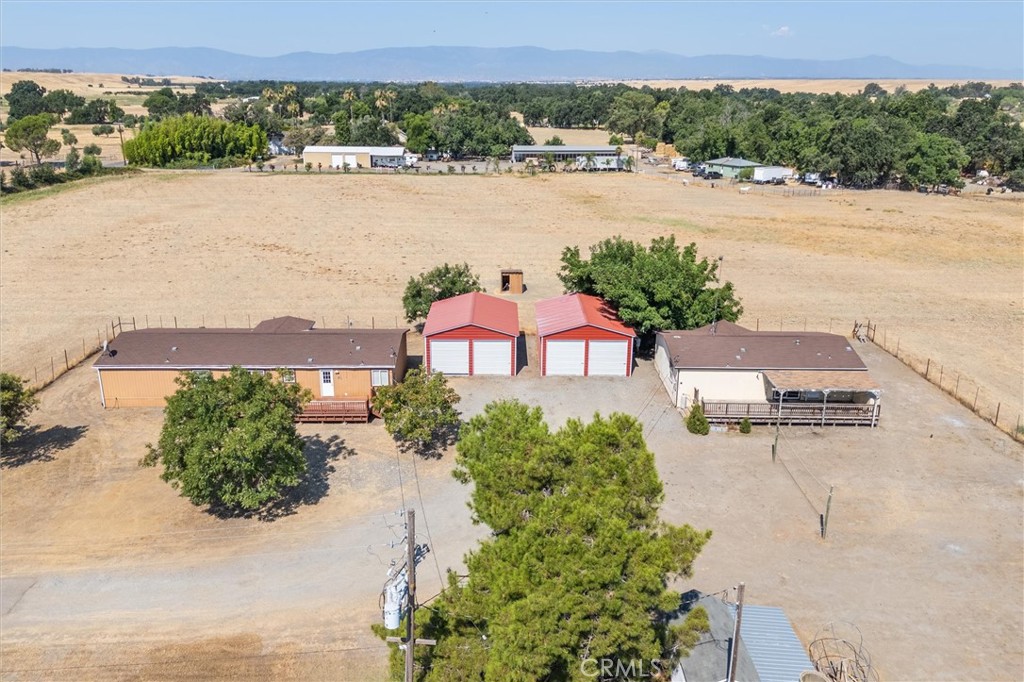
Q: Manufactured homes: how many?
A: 2